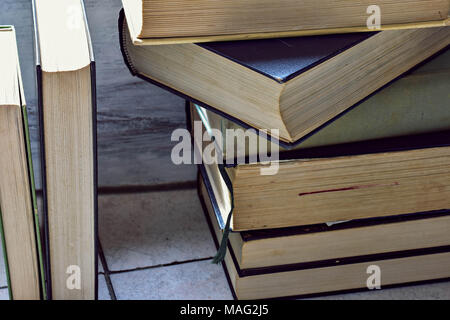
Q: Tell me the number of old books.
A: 8